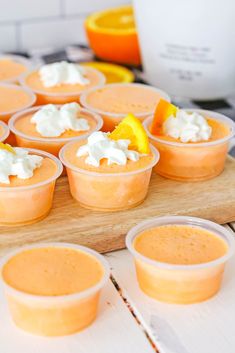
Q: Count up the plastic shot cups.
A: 11